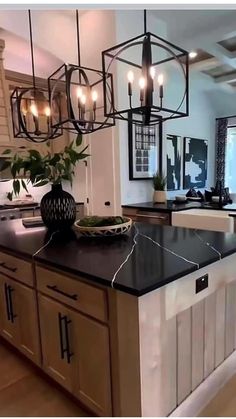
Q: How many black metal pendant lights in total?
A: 3